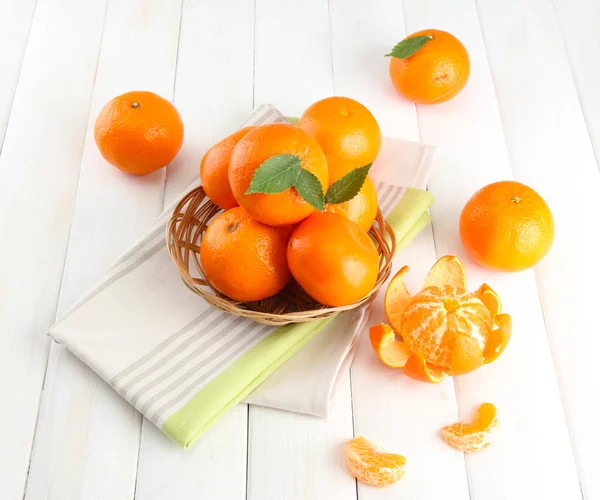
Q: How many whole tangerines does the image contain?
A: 9